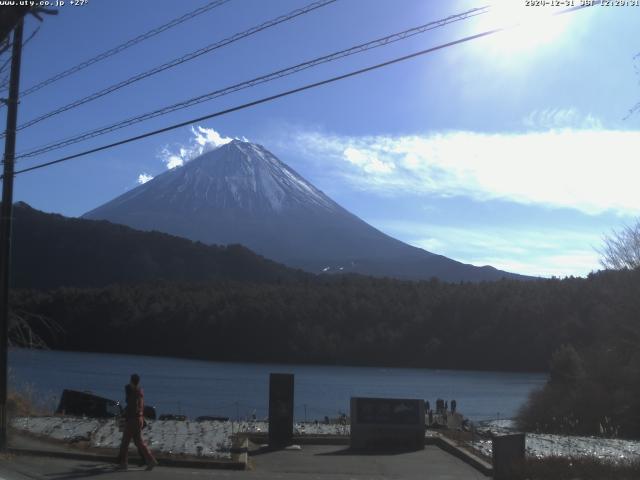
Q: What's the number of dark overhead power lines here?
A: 4